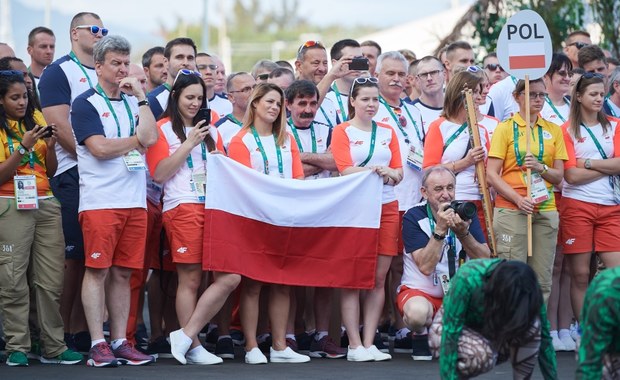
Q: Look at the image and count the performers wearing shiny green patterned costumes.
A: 2